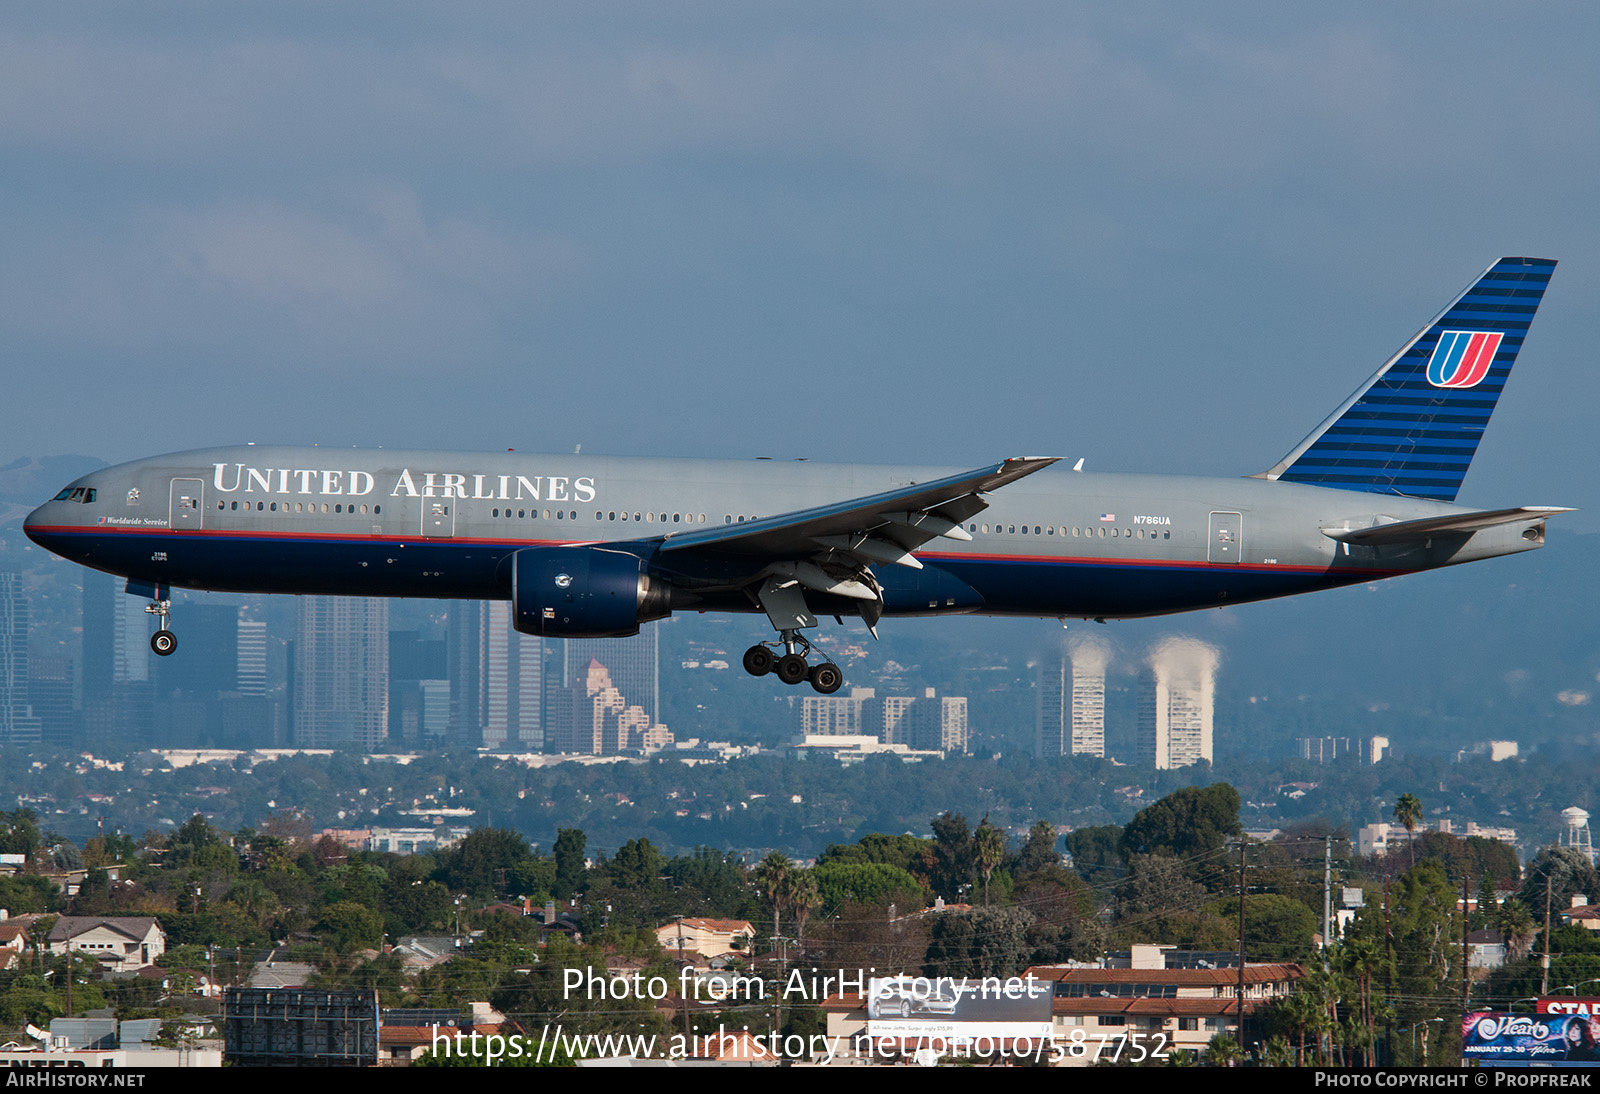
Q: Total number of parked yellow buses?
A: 0